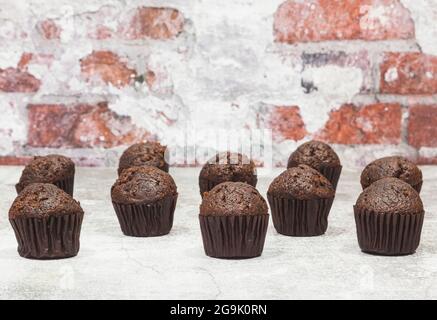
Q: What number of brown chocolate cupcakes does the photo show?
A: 10